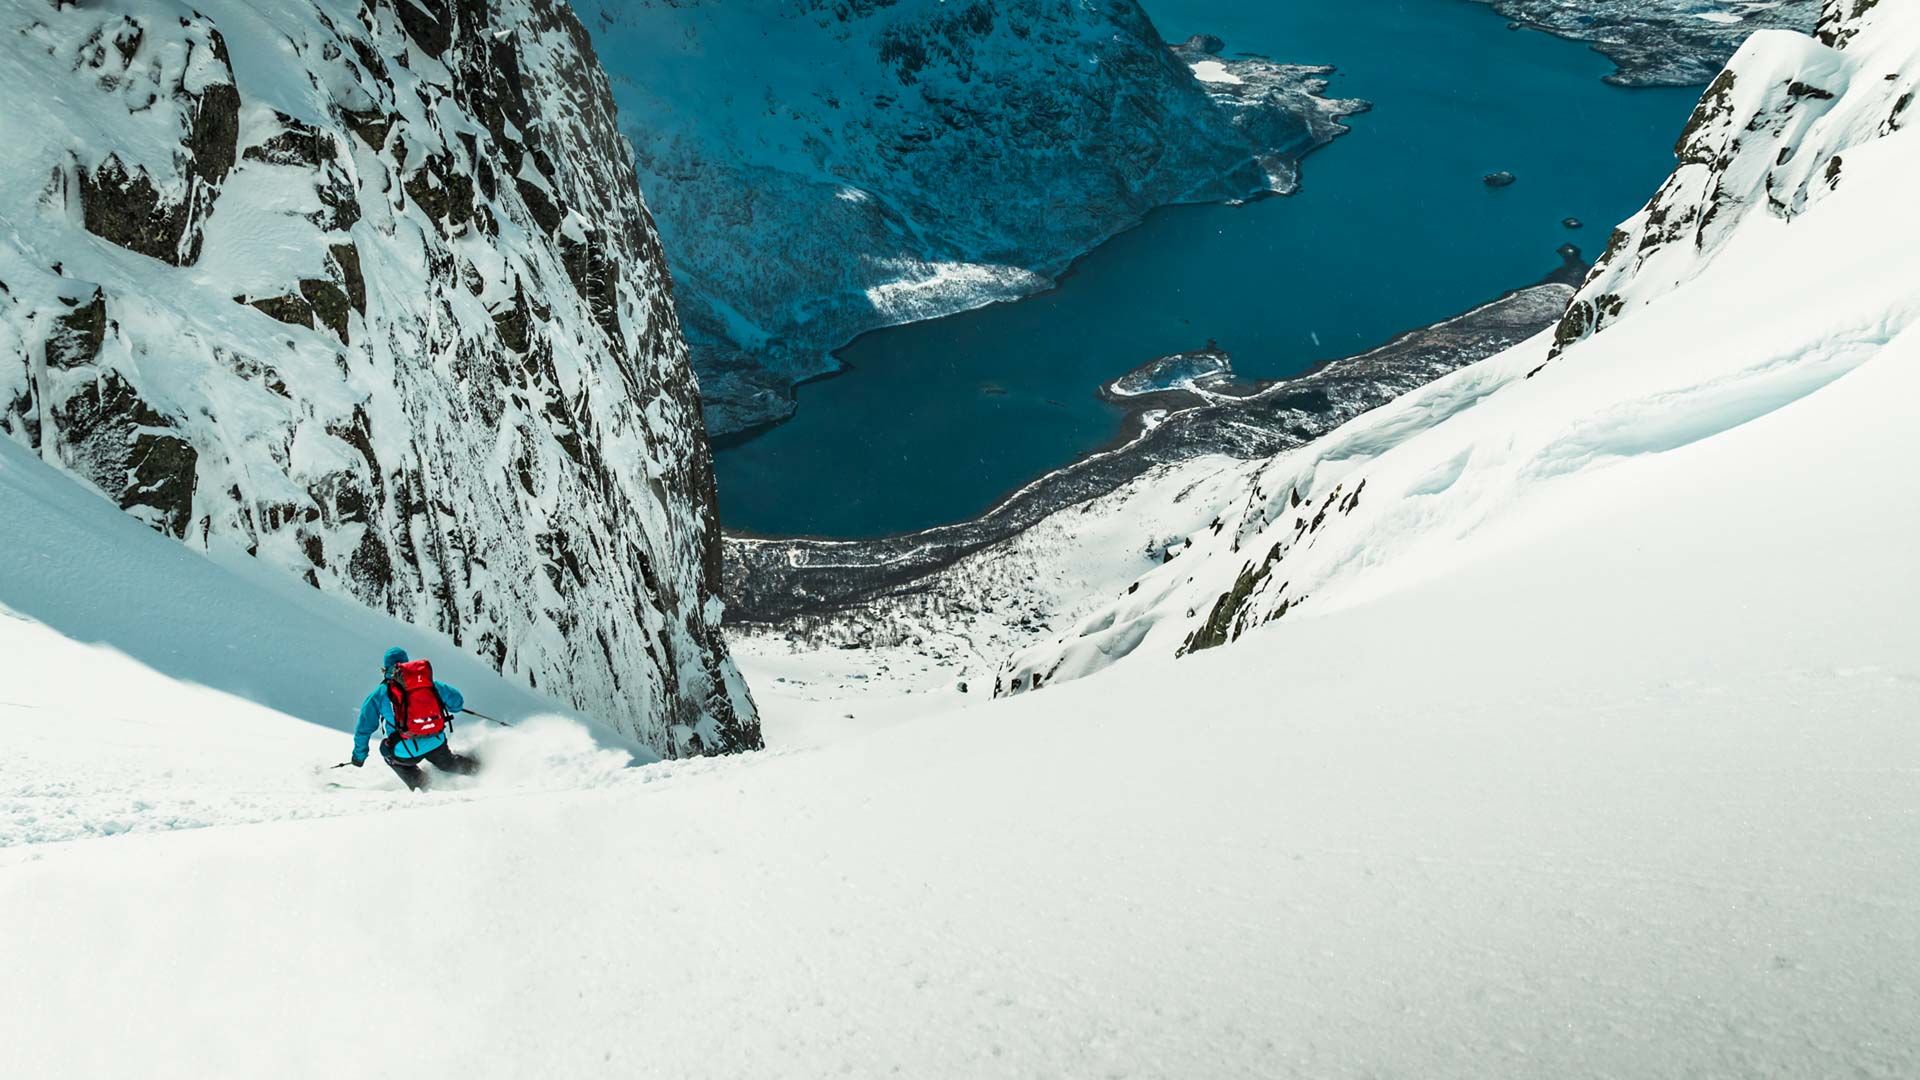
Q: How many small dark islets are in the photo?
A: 3